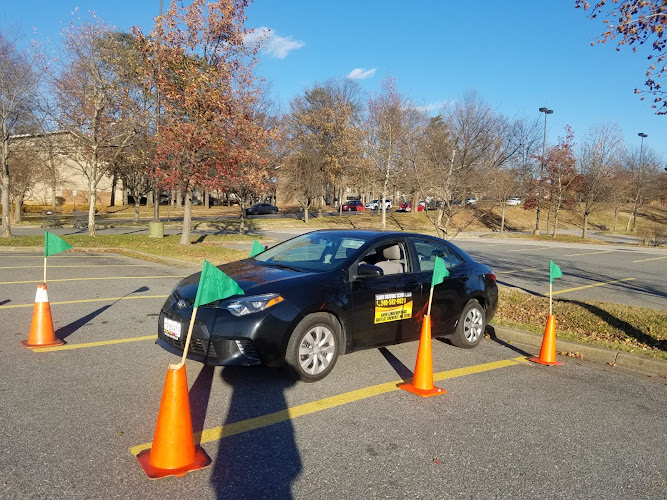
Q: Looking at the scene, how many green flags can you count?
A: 5